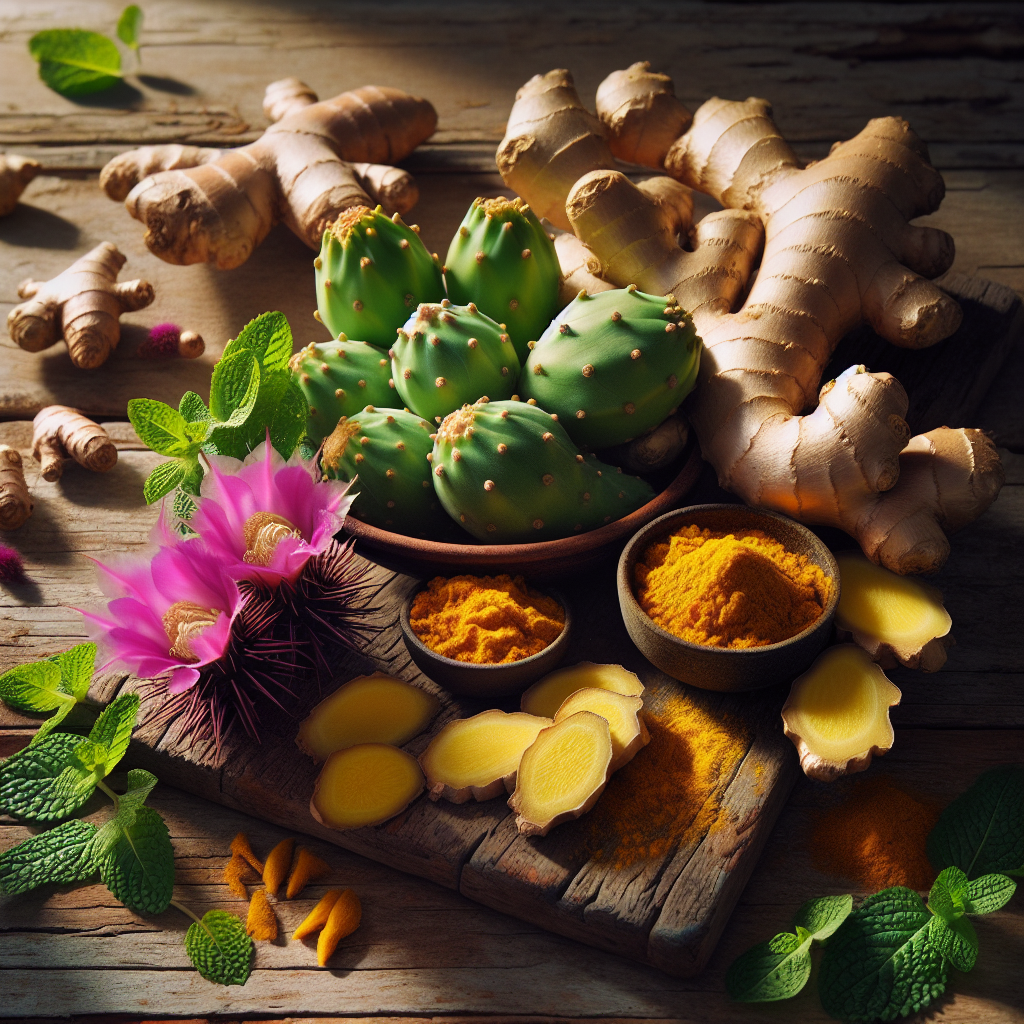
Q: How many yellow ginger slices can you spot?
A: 8